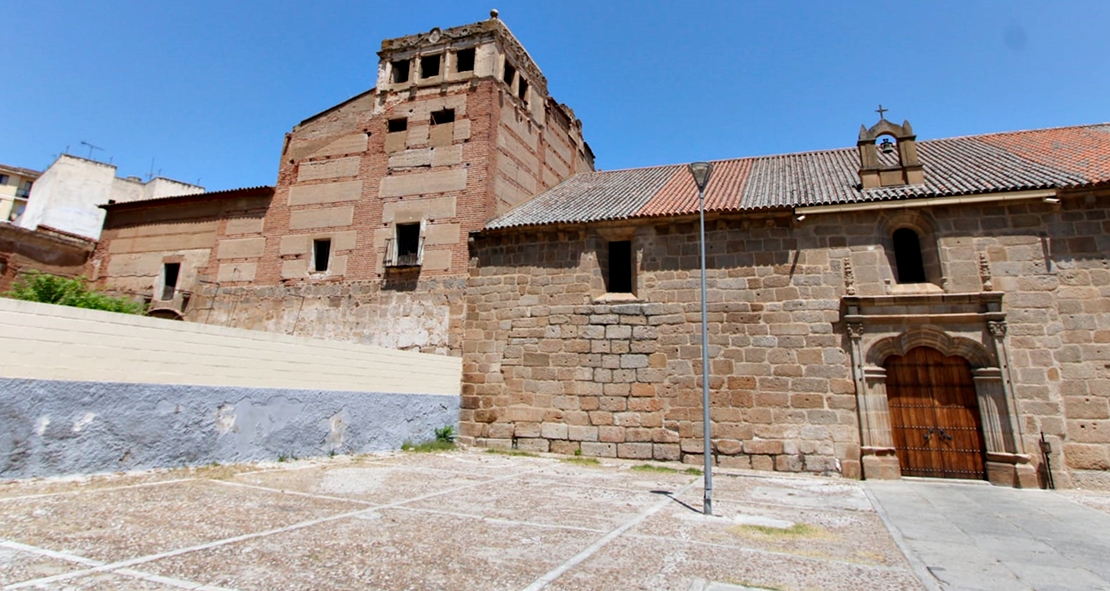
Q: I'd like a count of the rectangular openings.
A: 11